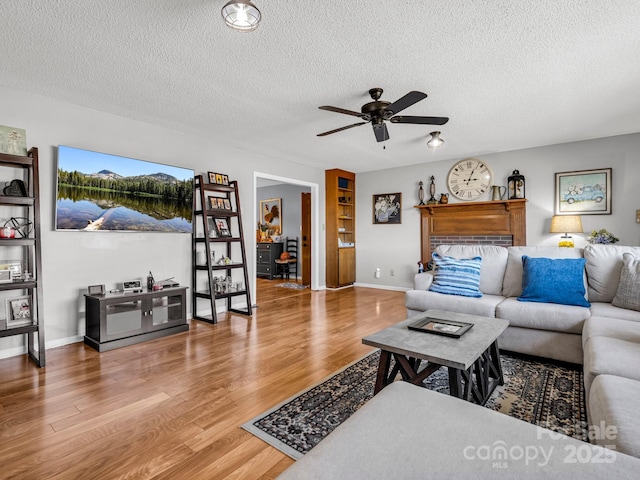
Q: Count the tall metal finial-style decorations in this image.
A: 2